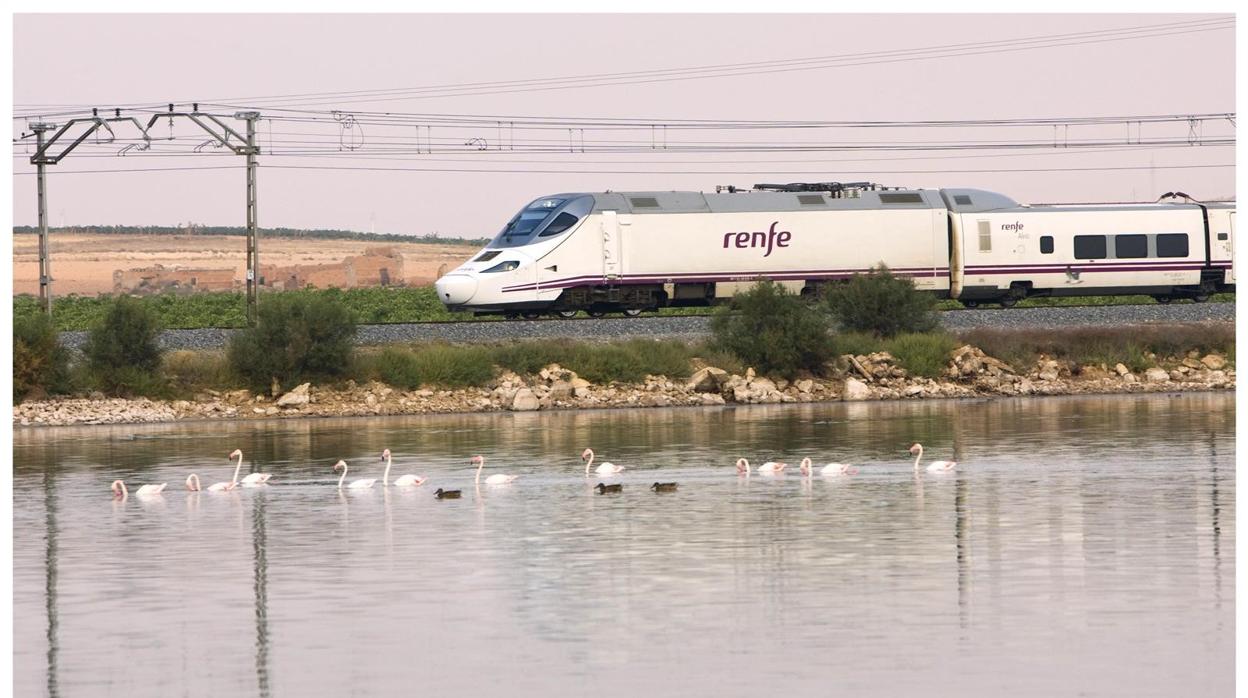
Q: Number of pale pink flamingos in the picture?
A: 10